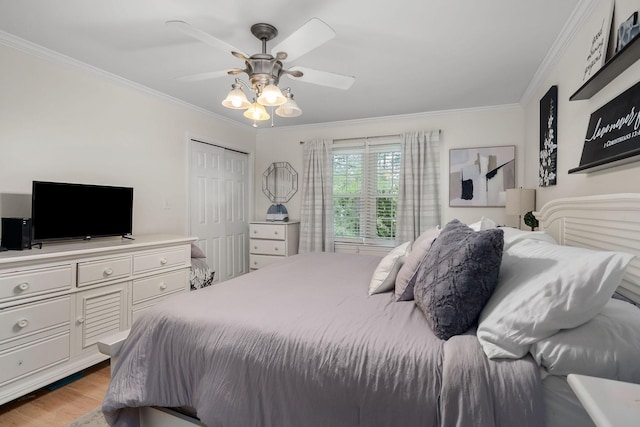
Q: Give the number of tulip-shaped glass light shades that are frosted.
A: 4